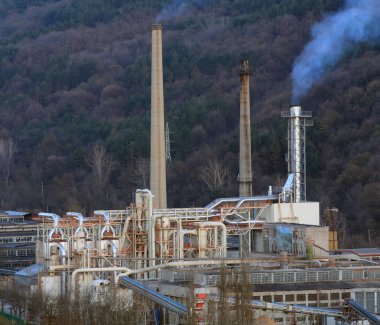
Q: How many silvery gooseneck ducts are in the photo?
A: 3